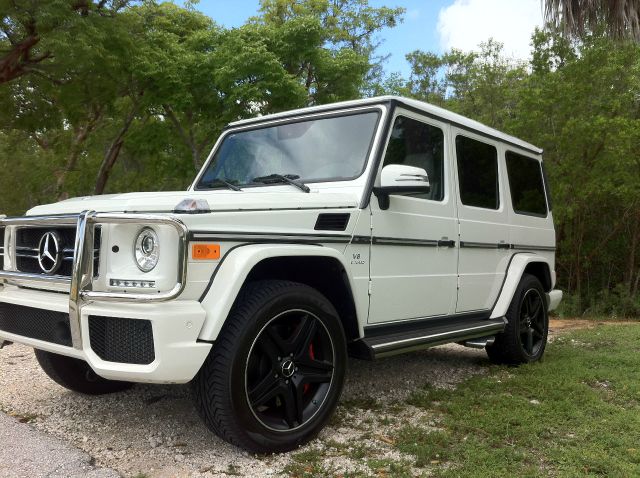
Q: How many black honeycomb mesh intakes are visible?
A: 2